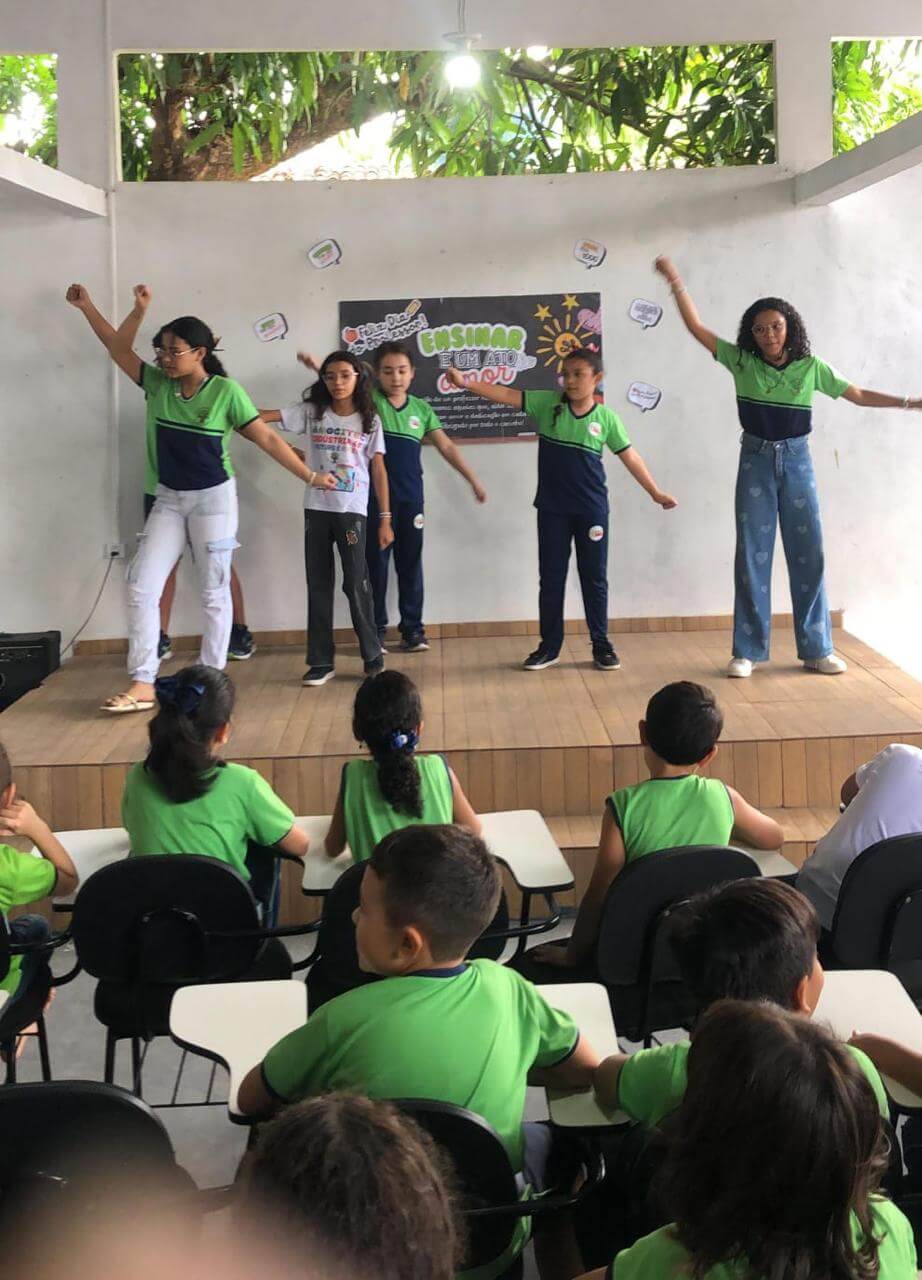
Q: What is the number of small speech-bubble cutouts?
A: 5